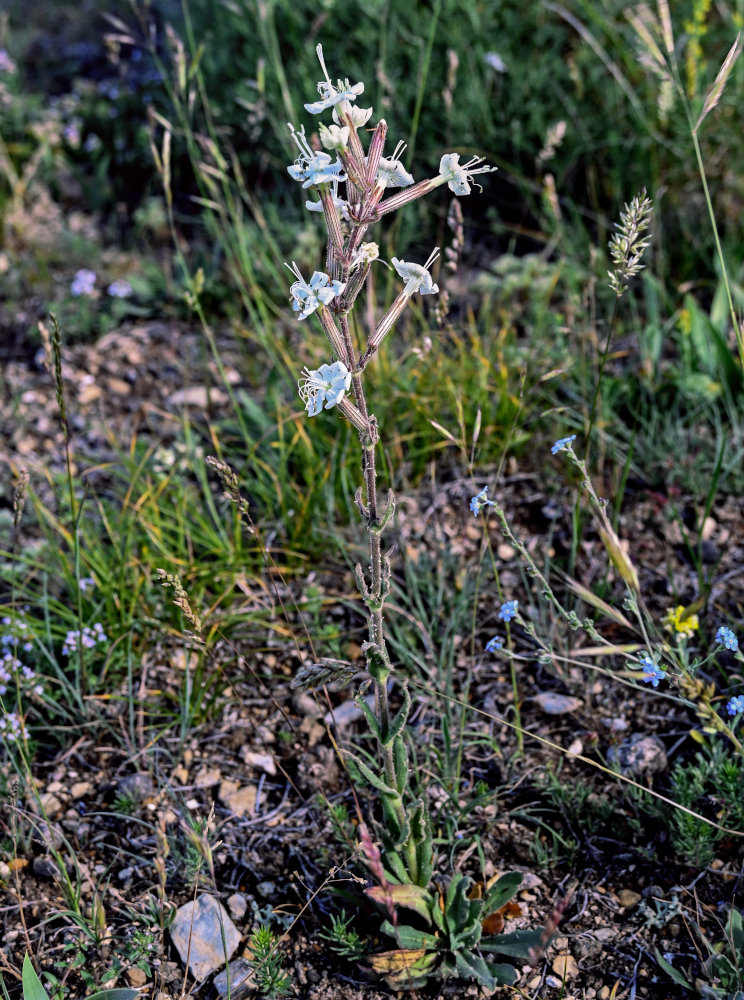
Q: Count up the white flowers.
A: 11